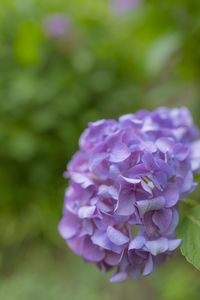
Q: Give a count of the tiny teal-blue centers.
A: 5